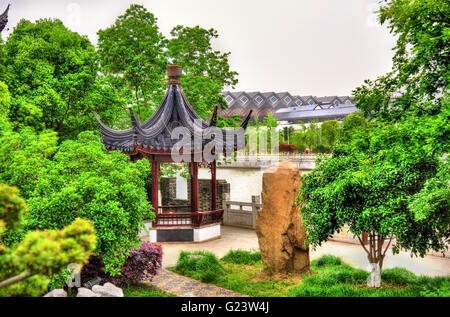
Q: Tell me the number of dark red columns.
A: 3